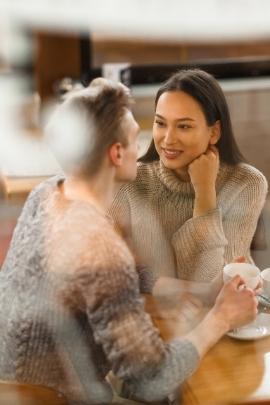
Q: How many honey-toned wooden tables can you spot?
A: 1